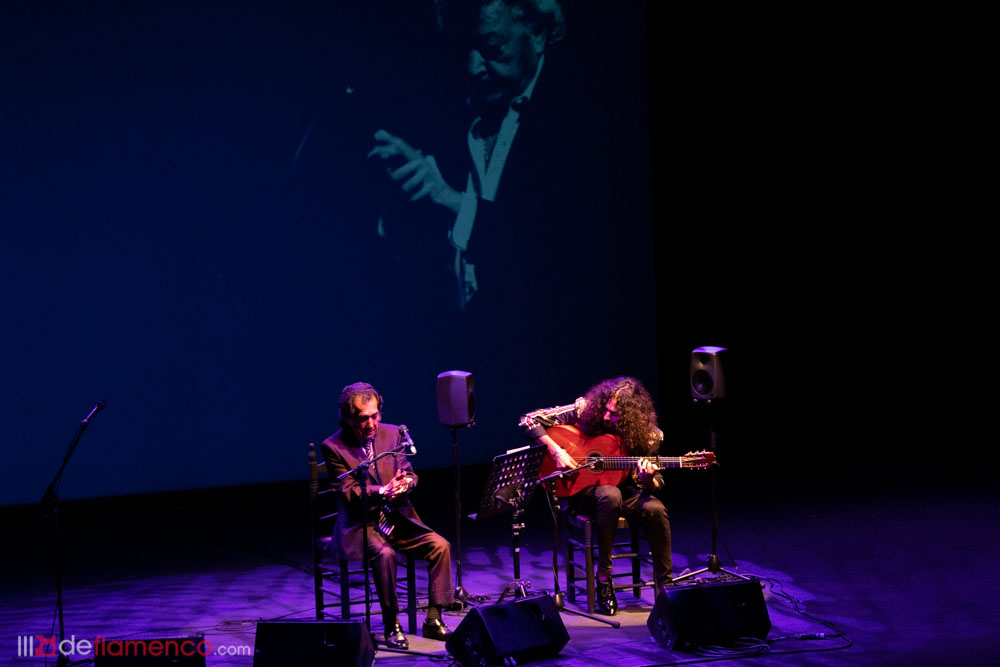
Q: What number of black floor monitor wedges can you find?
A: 4